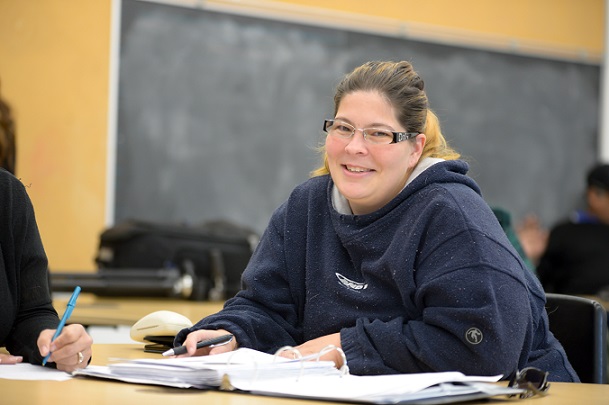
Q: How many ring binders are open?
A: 1